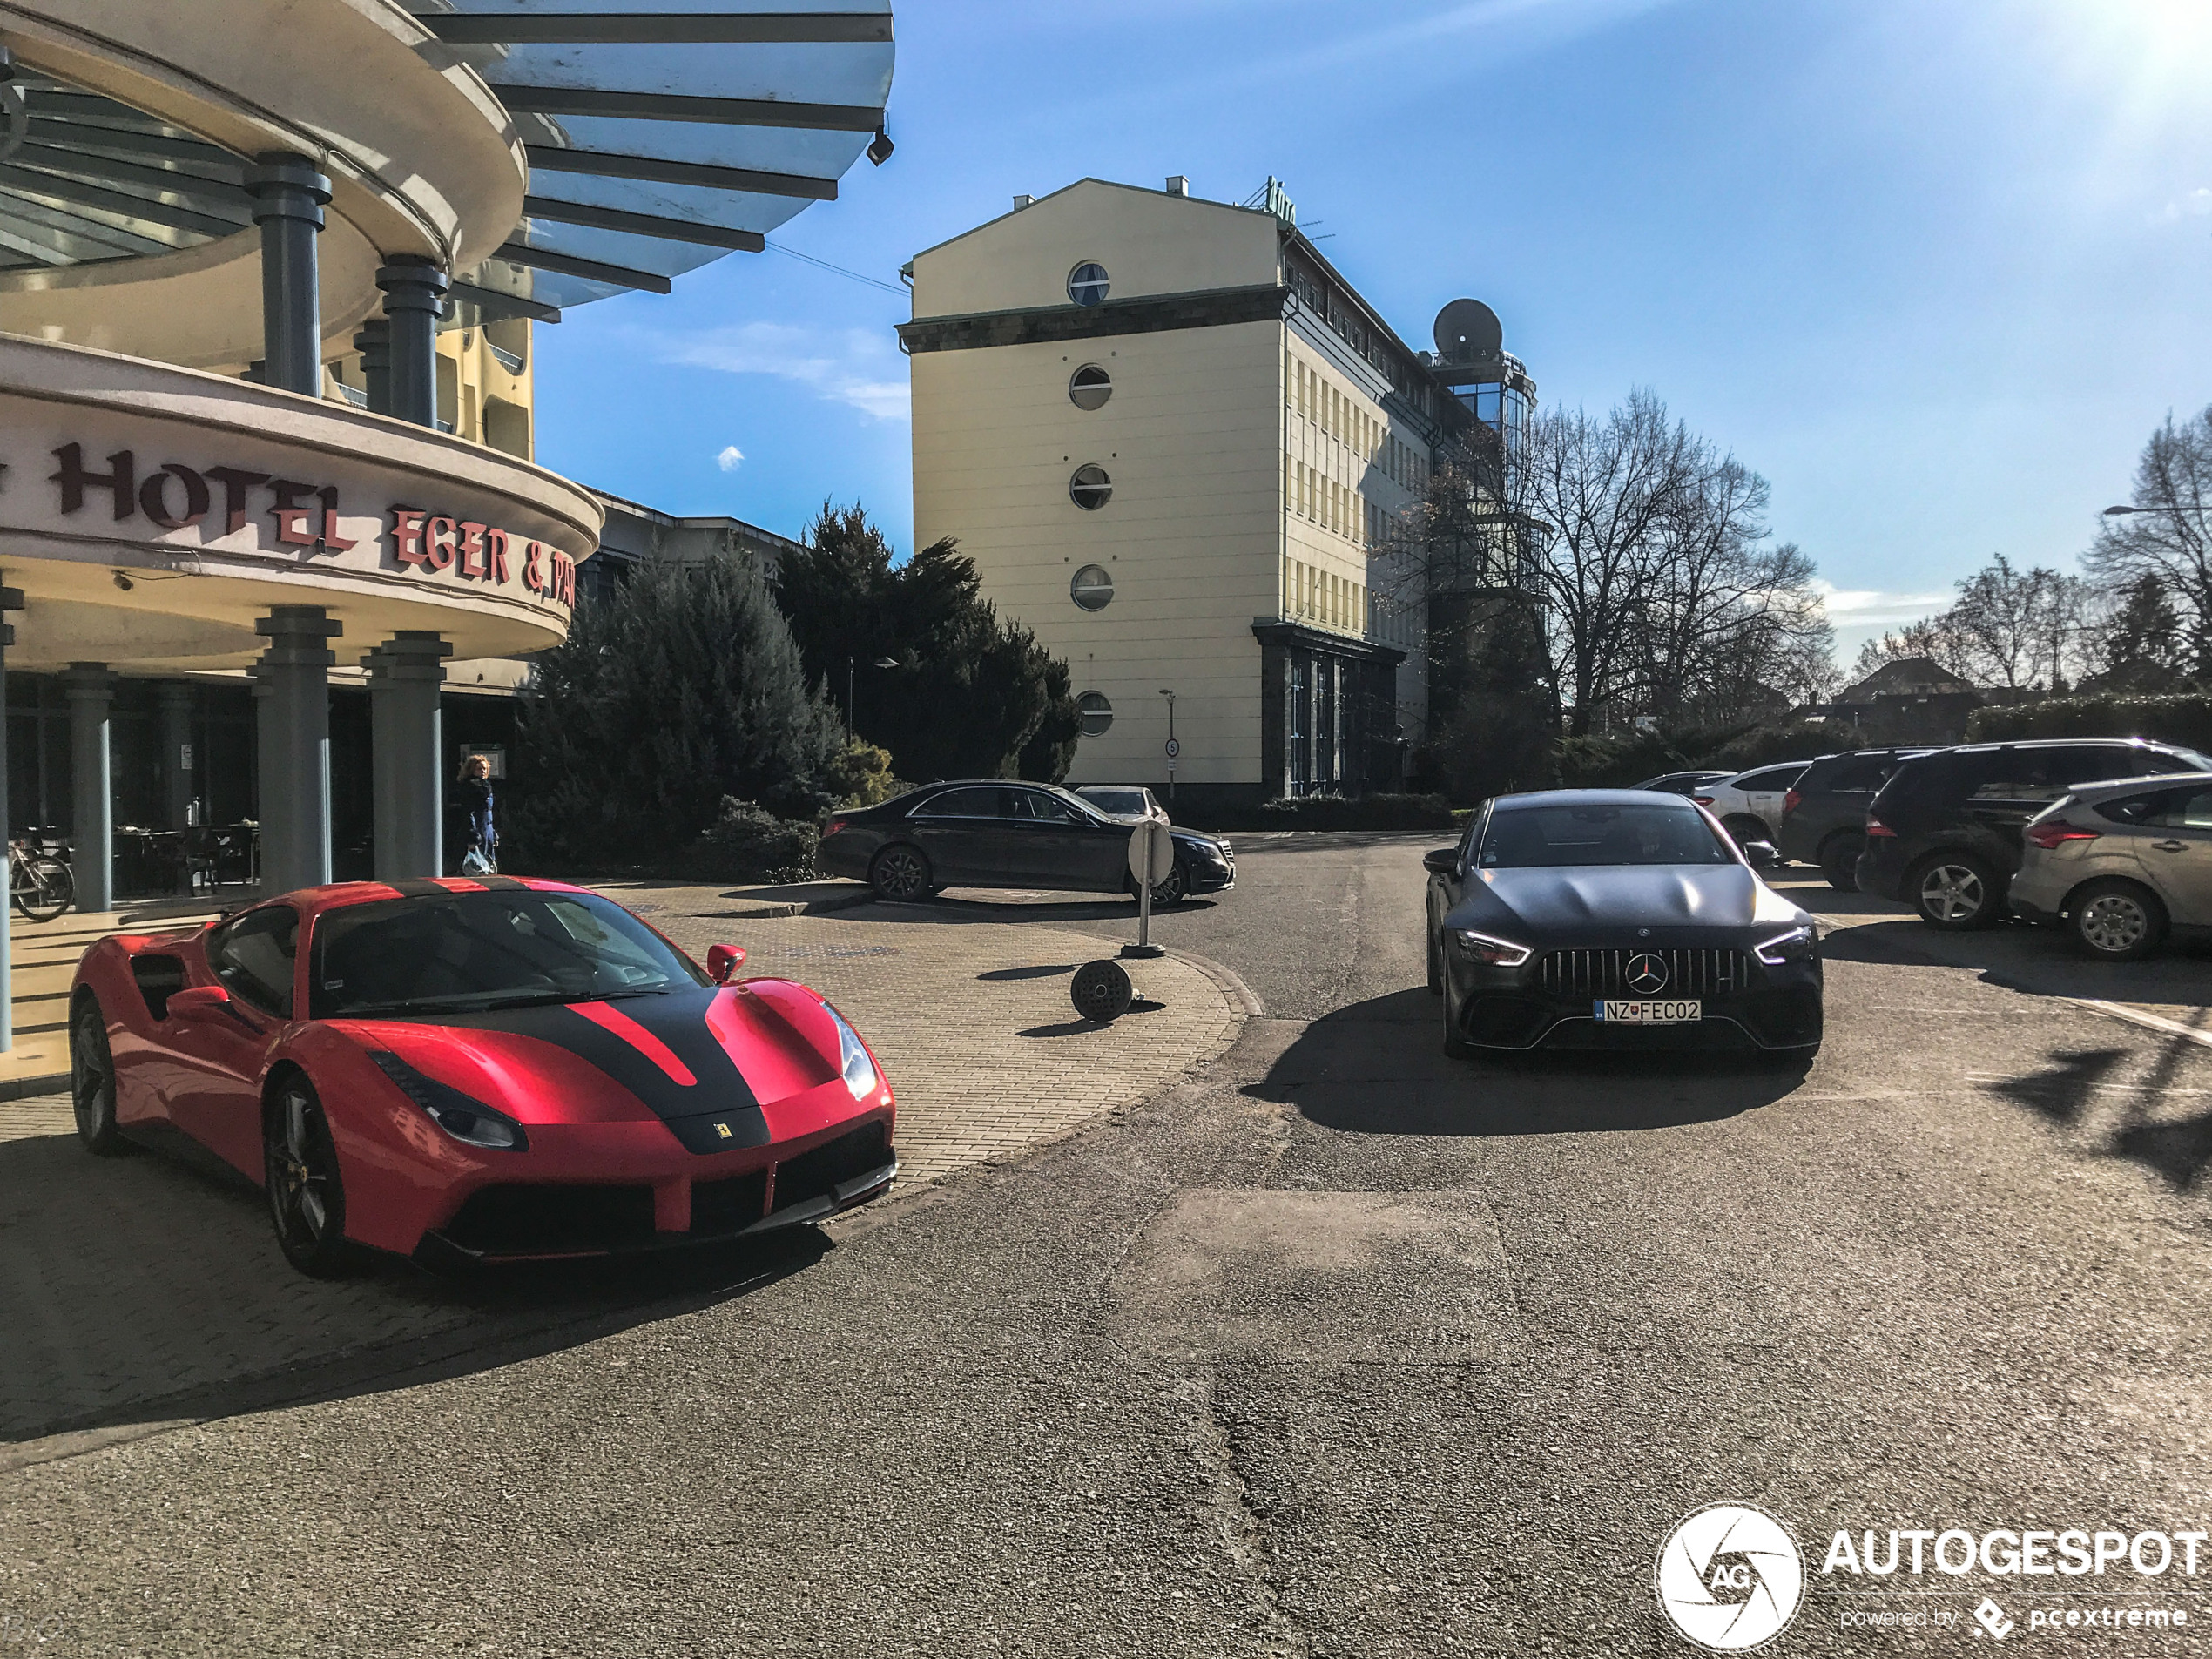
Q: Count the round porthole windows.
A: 5